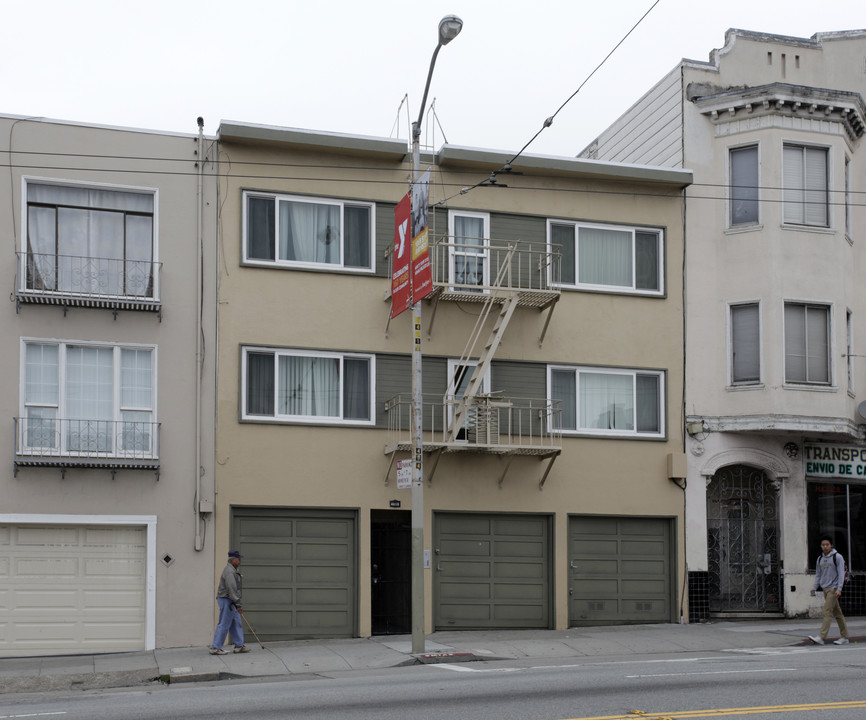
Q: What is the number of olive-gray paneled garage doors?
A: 3